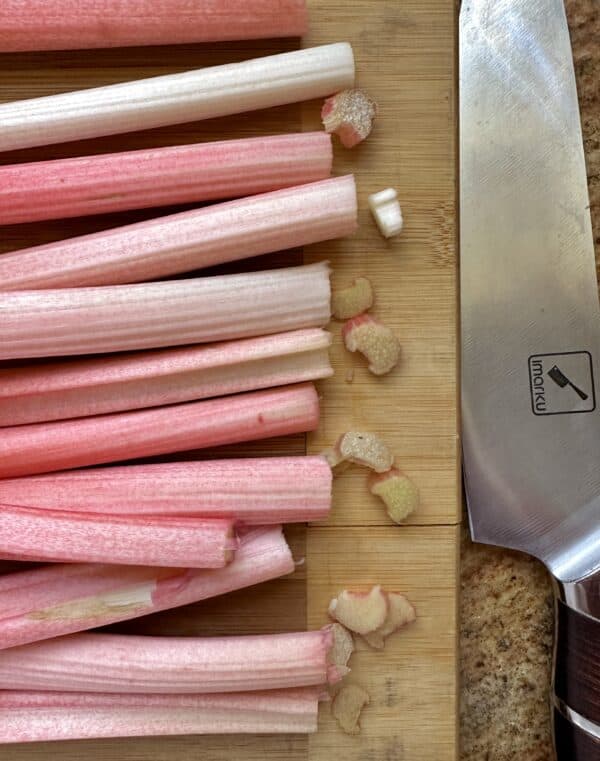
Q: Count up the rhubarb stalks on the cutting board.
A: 12